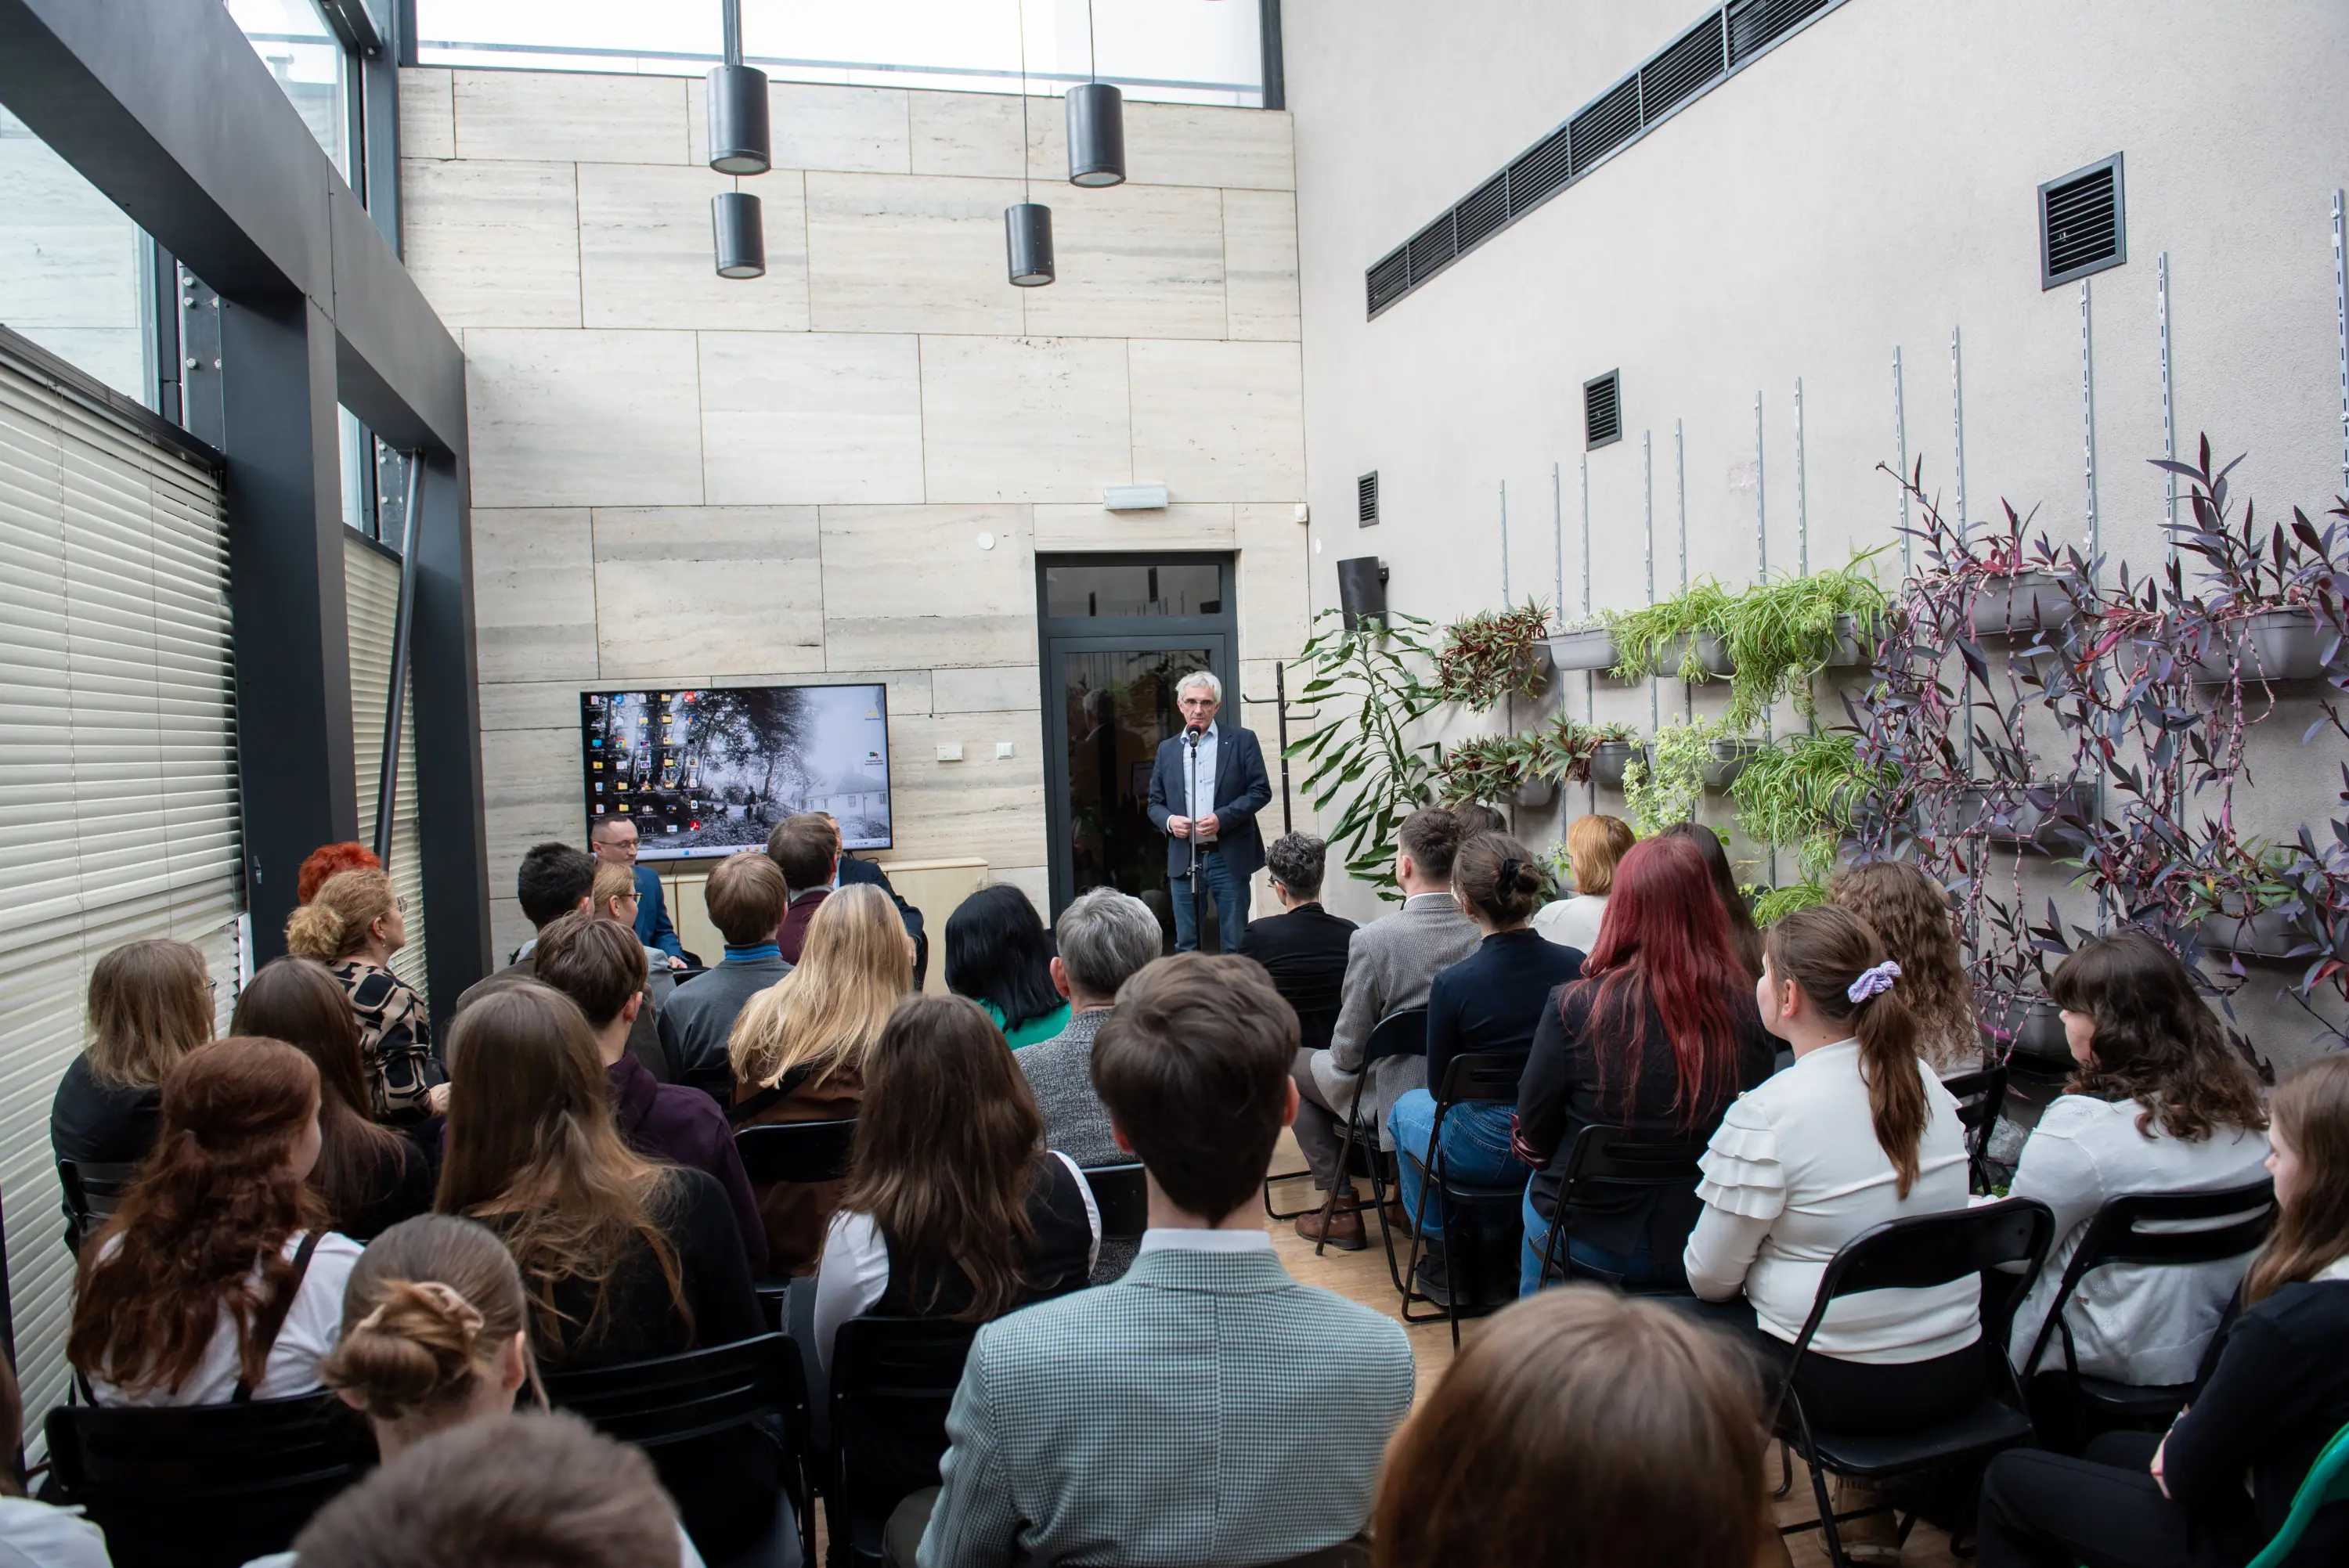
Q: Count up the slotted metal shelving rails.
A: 12